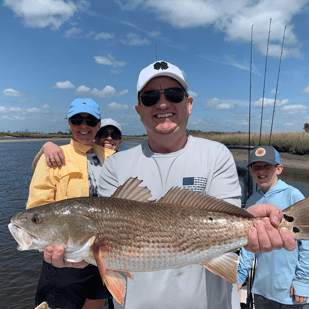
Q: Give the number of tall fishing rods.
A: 3